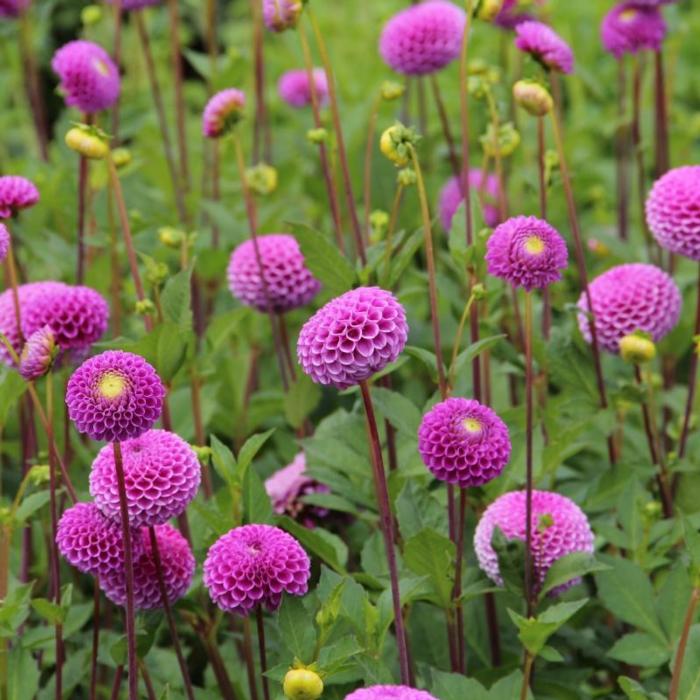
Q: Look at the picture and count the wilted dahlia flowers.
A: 1